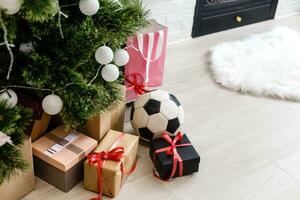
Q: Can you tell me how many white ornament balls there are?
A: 7